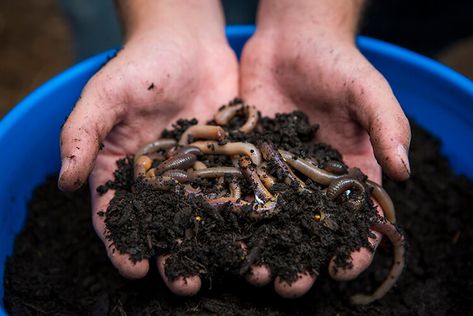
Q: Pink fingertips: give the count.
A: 7